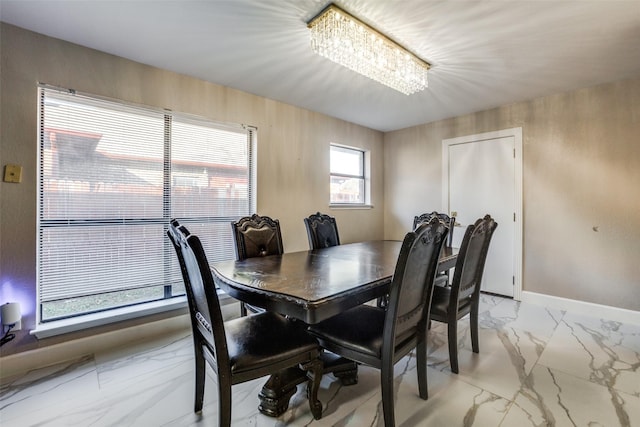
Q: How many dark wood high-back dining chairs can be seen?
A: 6